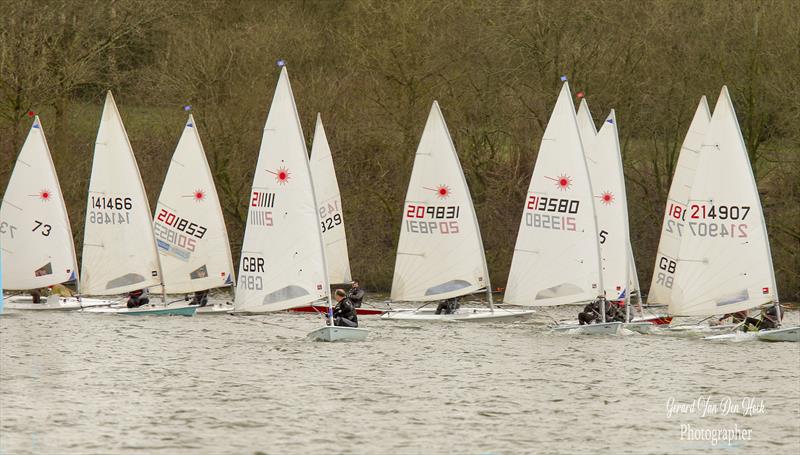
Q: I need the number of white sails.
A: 11